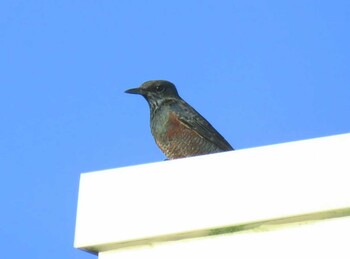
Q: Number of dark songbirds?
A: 1